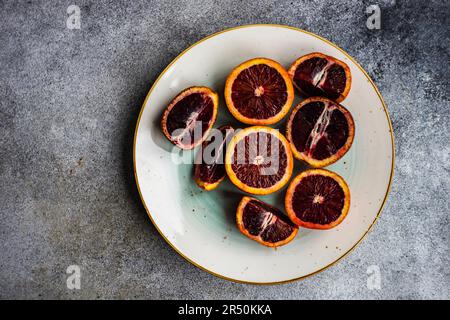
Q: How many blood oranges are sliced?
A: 8